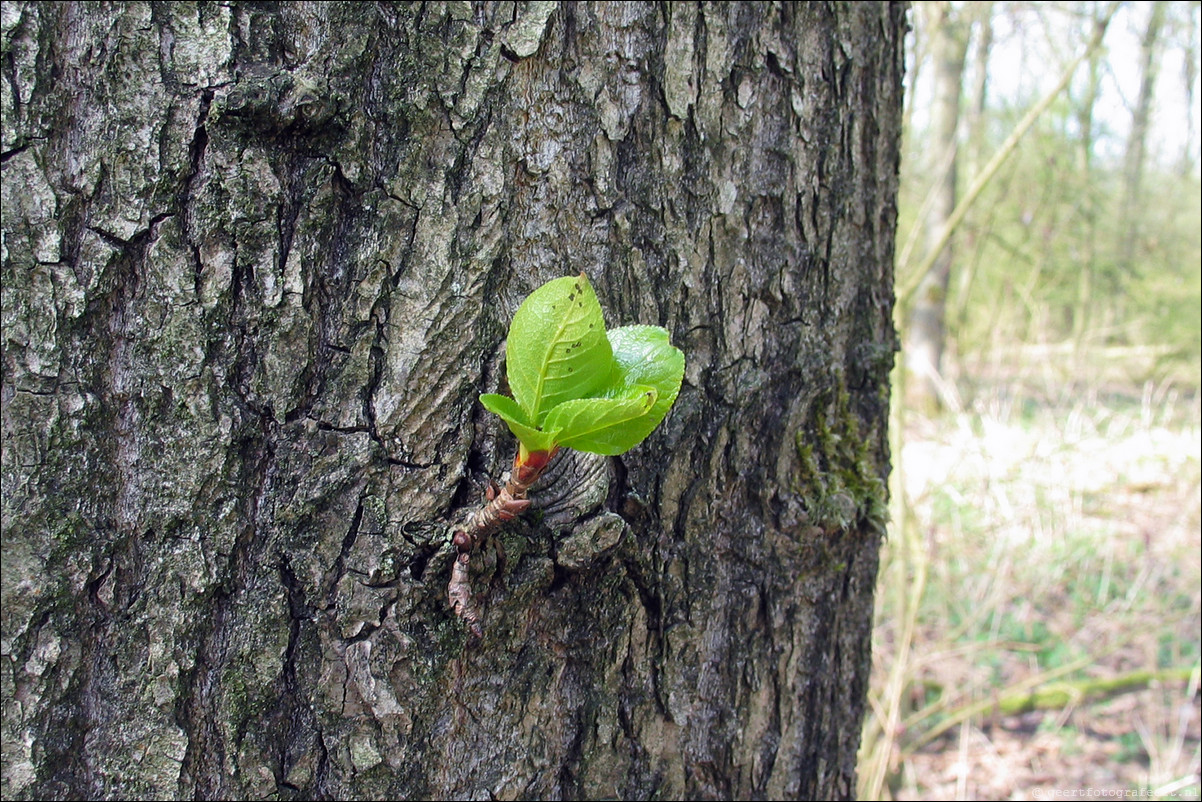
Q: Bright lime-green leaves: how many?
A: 4